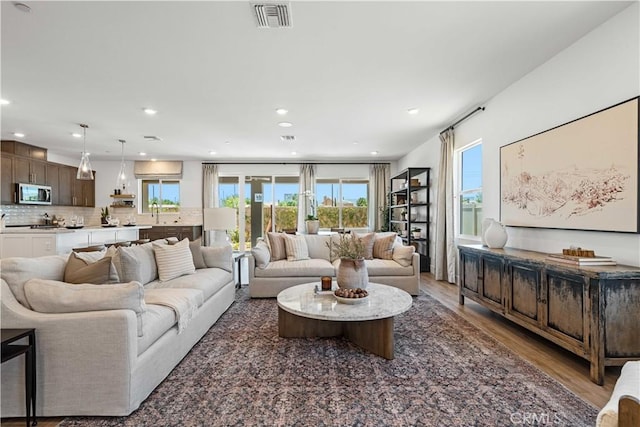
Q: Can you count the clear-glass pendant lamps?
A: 2